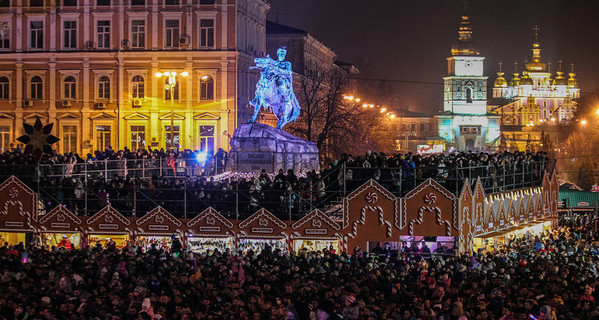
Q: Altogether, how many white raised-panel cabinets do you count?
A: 0